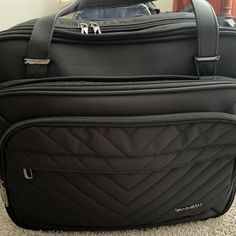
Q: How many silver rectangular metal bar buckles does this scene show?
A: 2